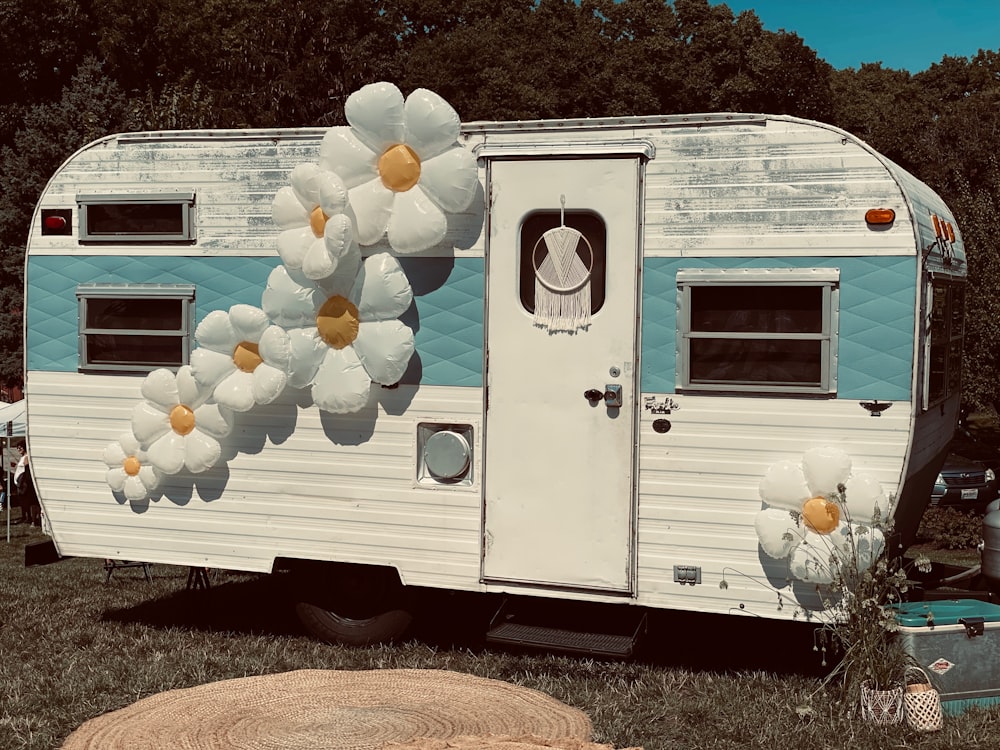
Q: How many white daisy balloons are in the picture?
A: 7